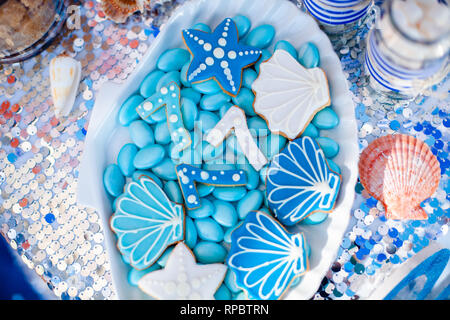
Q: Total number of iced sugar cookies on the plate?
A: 9